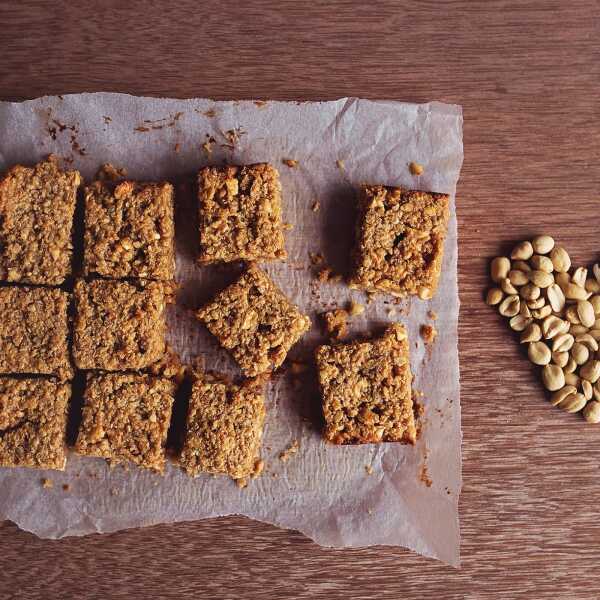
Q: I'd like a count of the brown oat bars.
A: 11